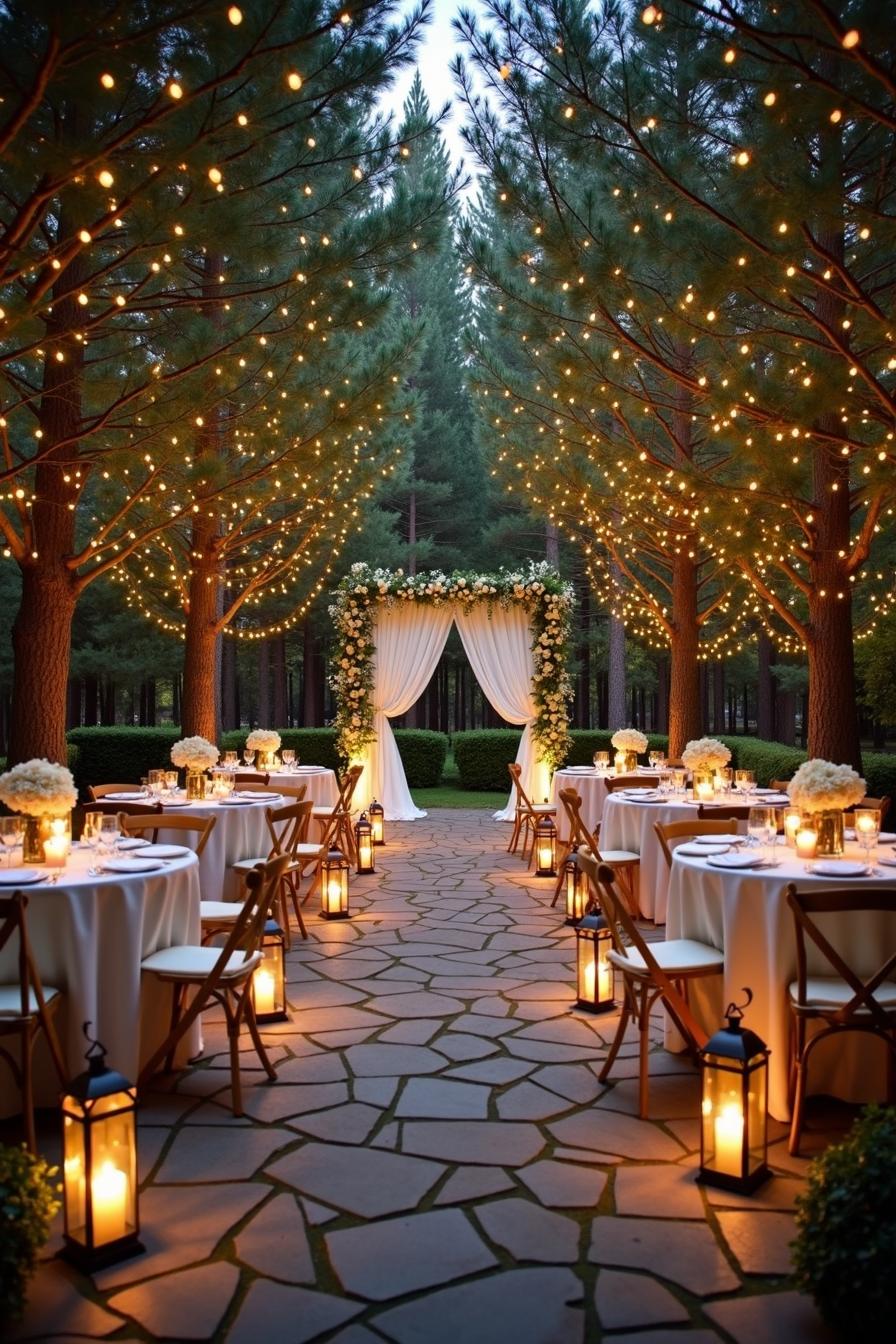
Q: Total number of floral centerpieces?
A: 6